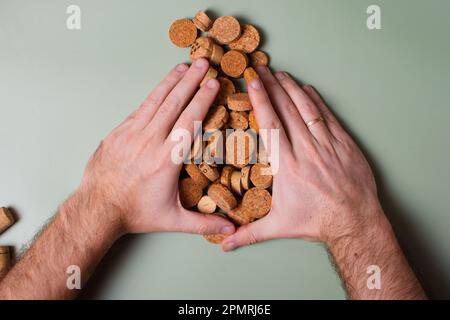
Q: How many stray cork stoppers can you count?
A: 2